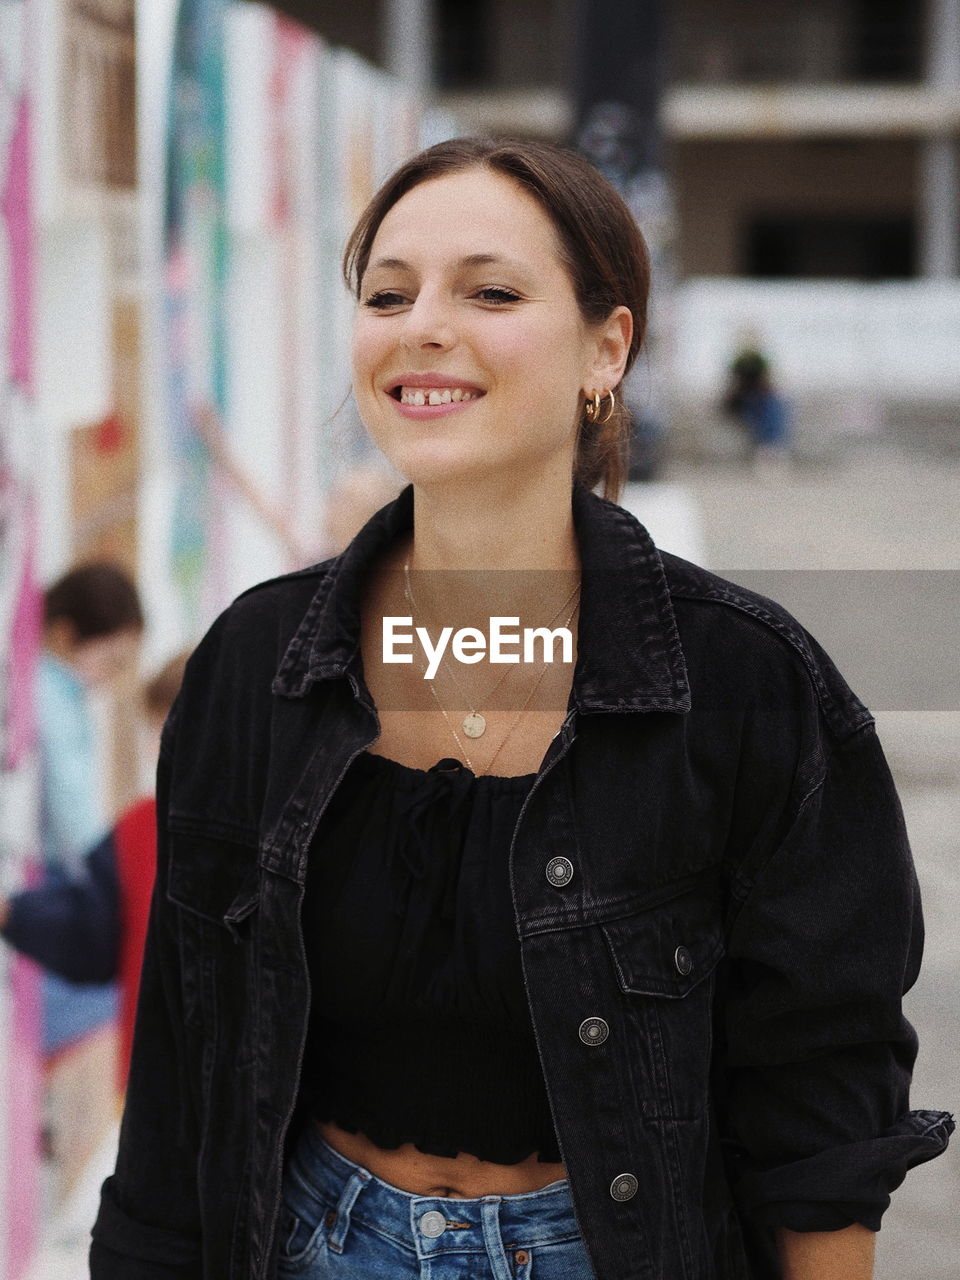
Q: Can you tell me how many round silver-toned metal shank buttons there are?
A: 5